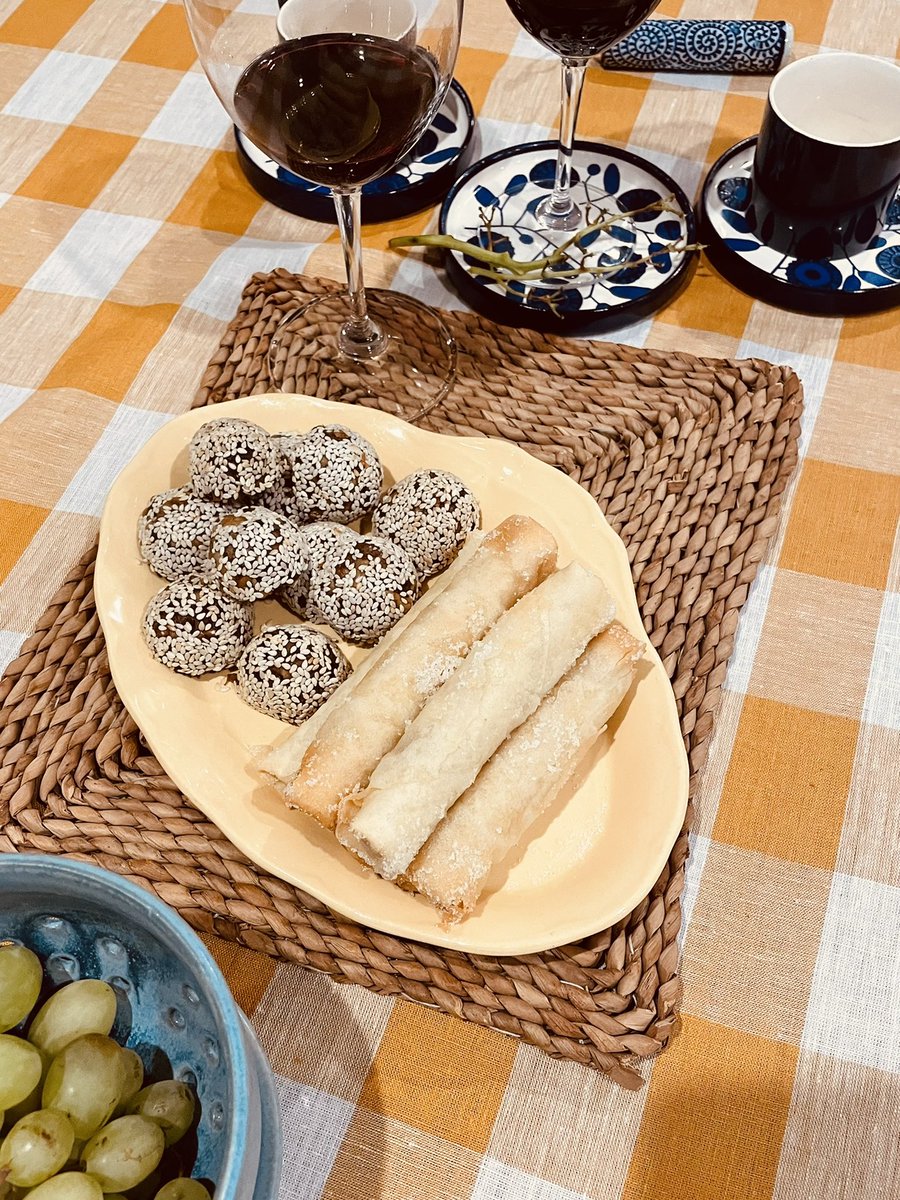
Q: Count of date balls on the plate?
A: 10